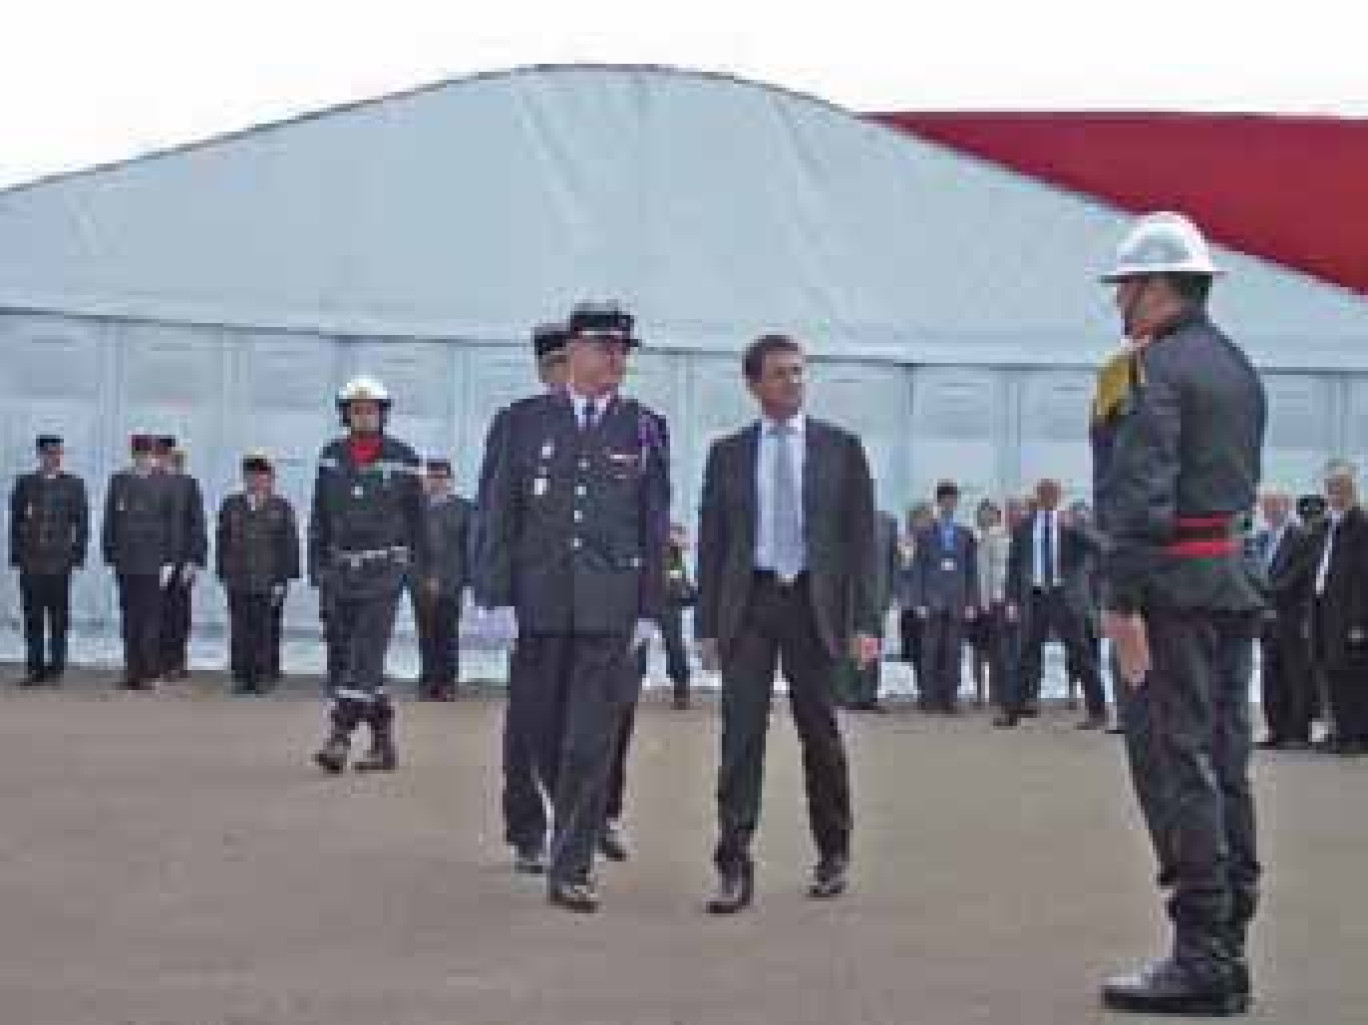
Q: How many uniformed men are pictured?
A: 9